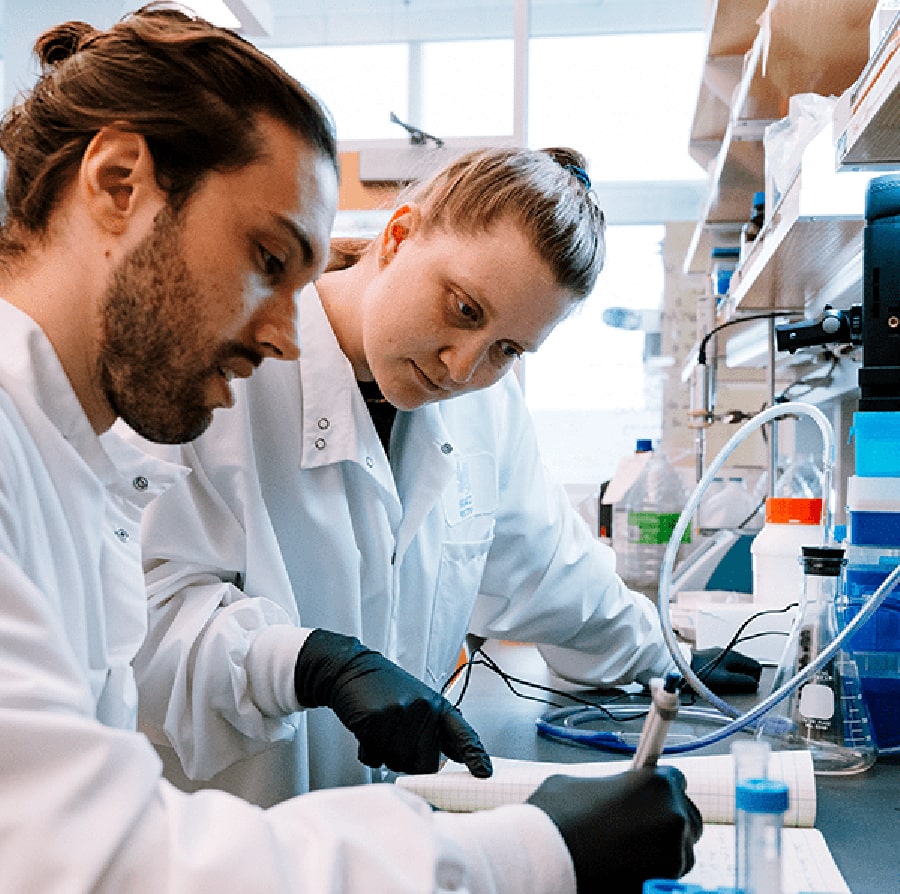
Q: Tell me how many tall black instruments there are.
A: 1